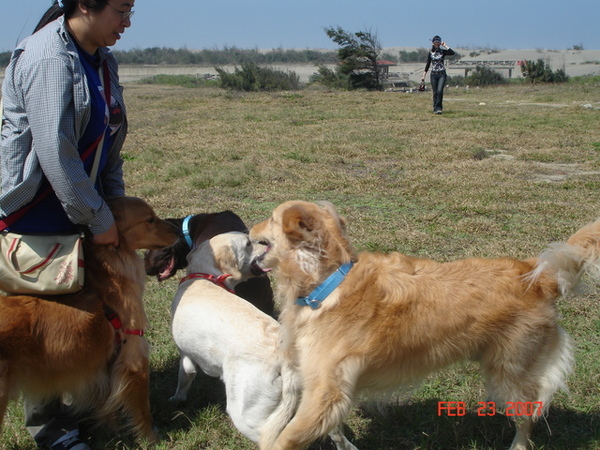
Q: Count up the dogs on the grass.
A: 4